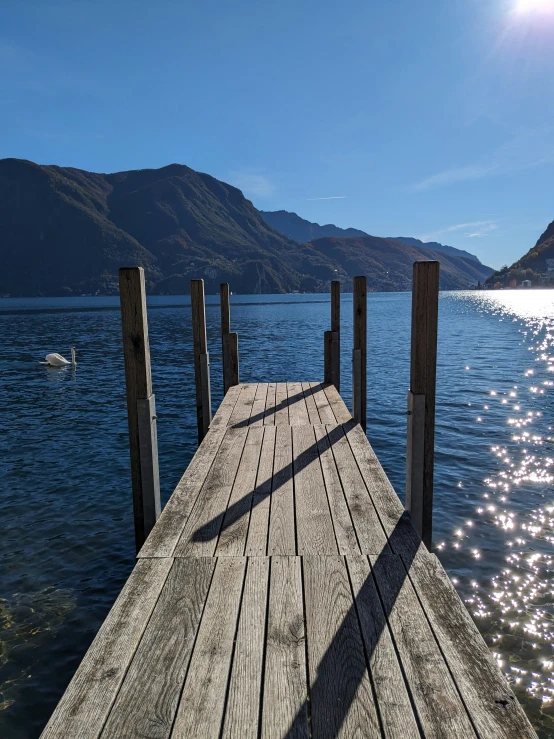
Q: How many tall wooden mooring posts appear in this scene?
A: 6